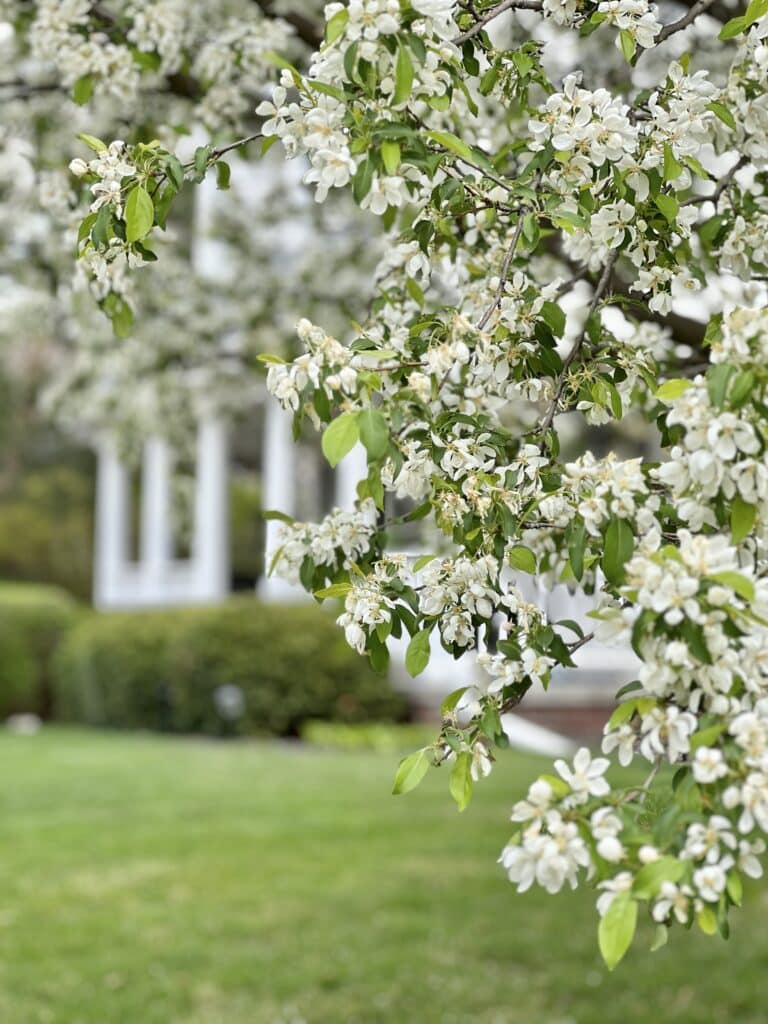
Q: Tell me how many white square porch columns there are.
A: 5